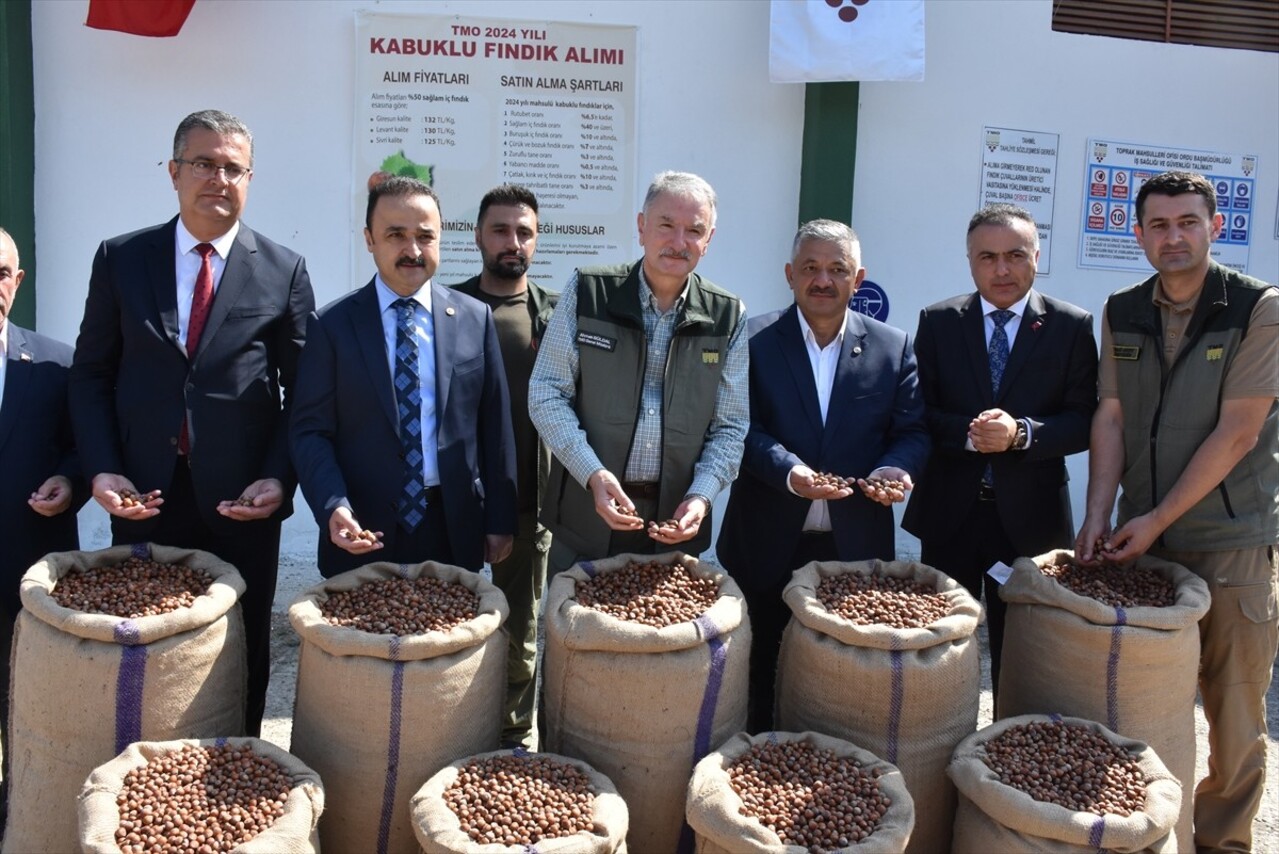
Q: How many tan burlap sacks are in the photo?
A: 9